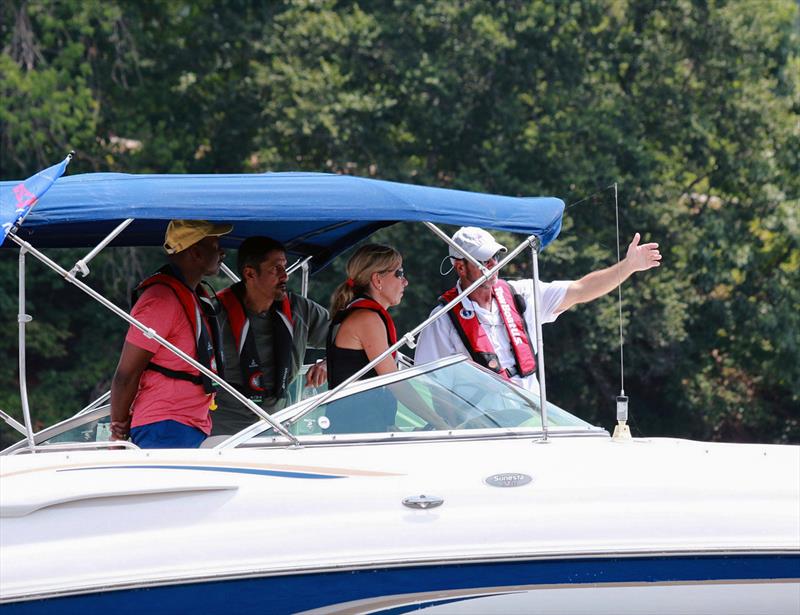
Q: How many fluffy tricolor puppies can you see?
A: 0